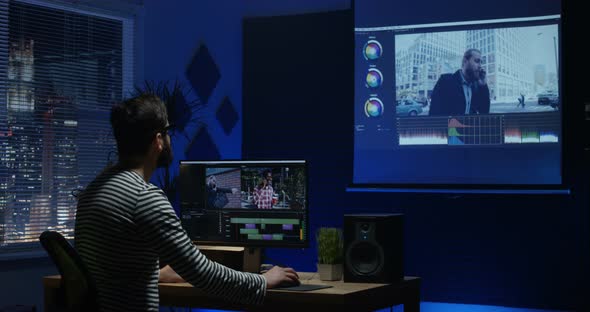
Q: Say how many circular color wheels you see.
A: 3